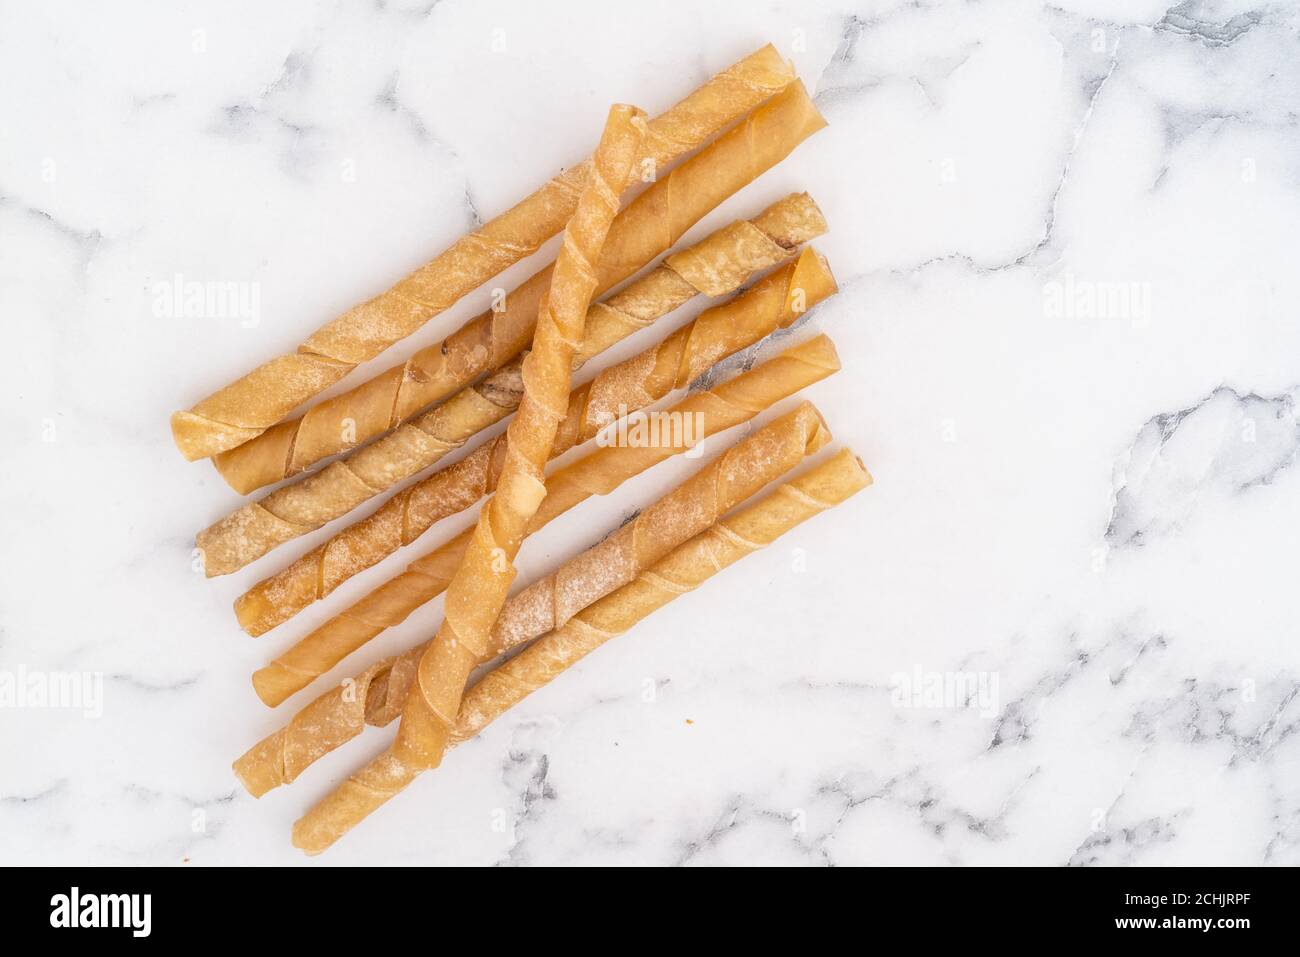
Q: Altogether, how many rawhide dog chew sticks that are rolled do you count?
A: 8